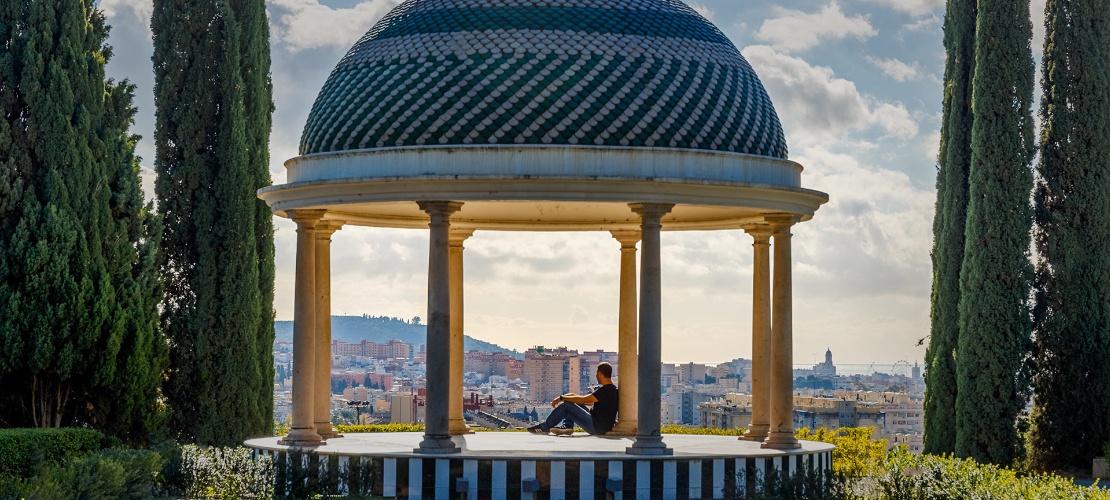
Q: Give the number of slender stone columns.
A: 8